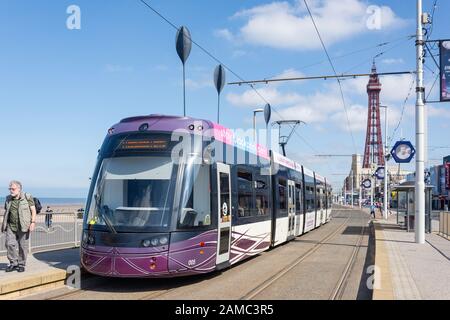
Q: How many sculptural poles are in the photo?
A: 3